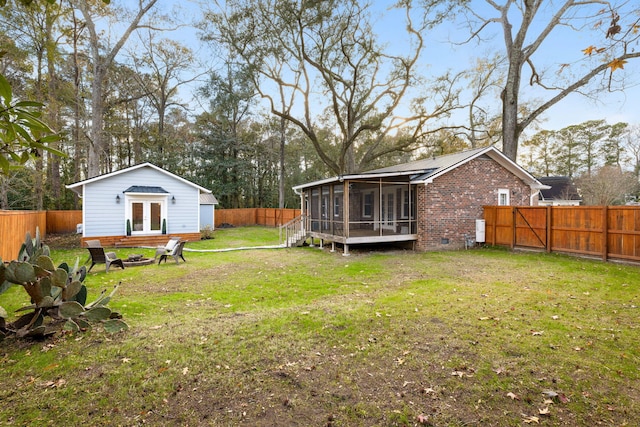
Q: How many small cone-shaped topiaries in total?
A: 2